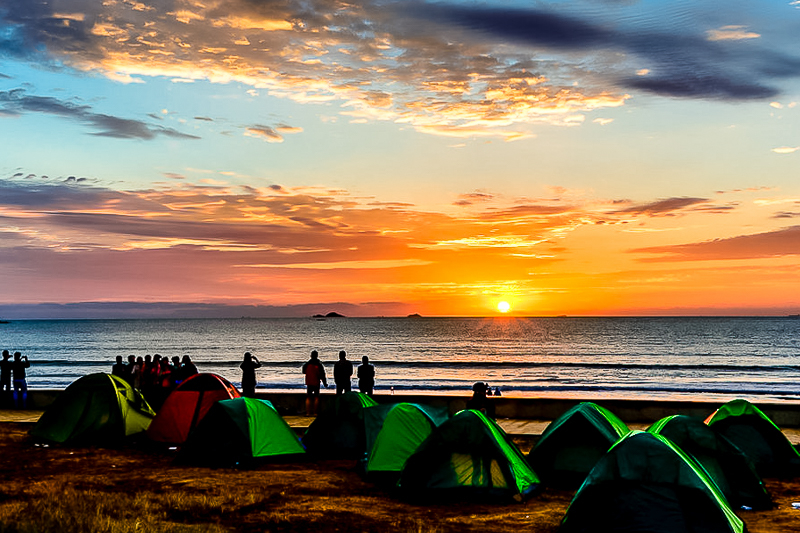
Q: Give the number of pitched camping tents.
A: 10